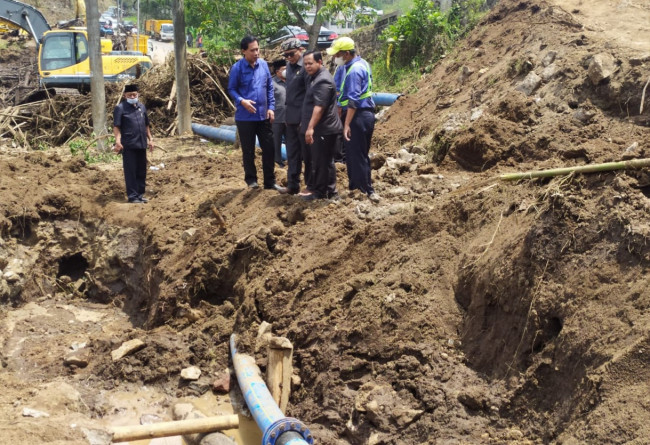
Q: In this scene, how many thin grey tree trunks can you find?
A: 2